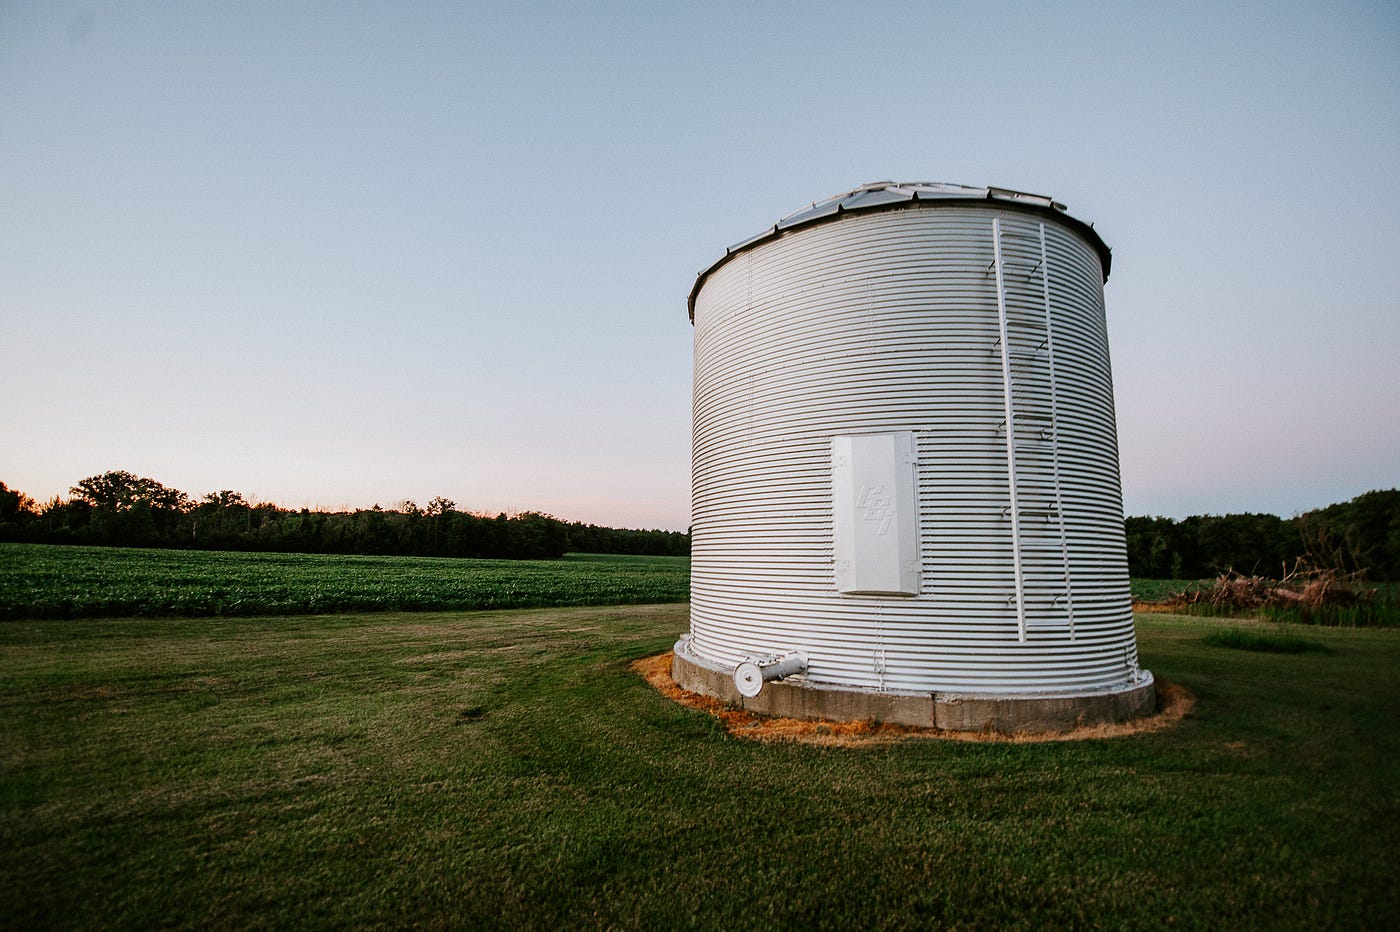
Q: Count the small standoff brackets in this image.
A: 10